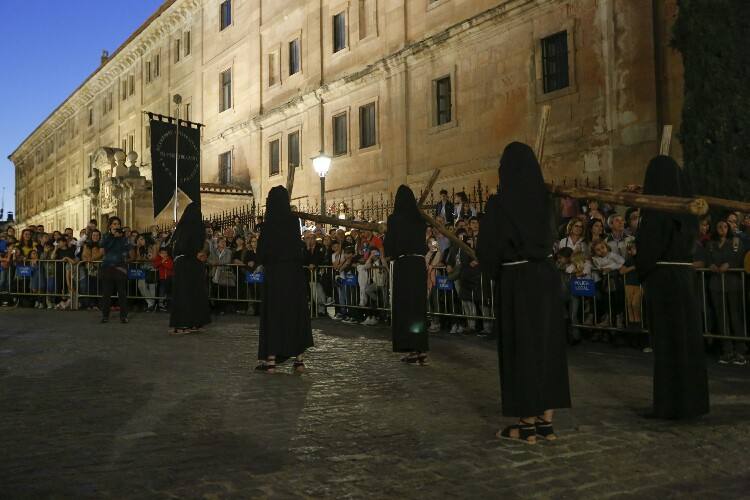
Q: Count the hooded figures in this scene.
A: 5